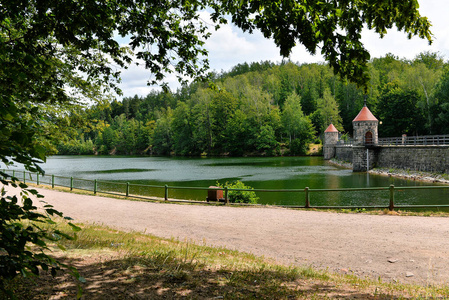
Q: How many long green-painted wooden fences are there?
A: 1